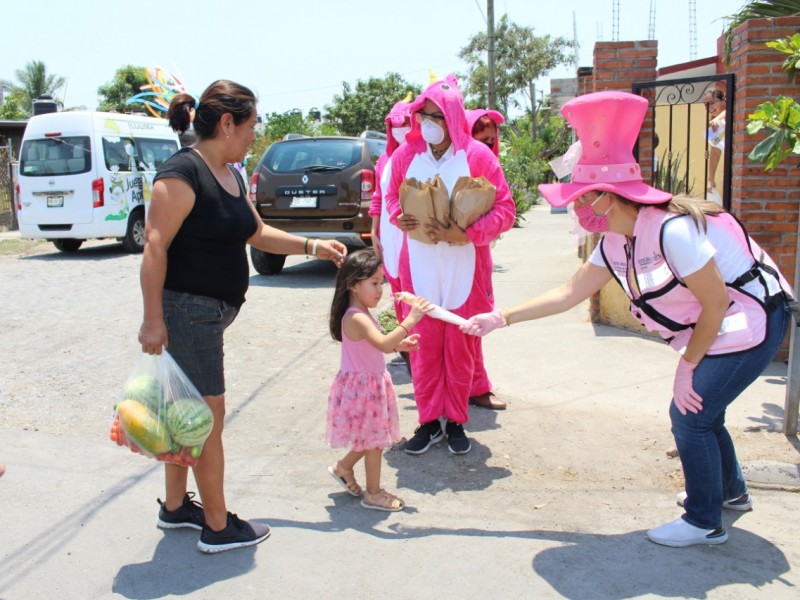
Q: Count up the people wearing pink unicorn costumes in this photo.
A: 3